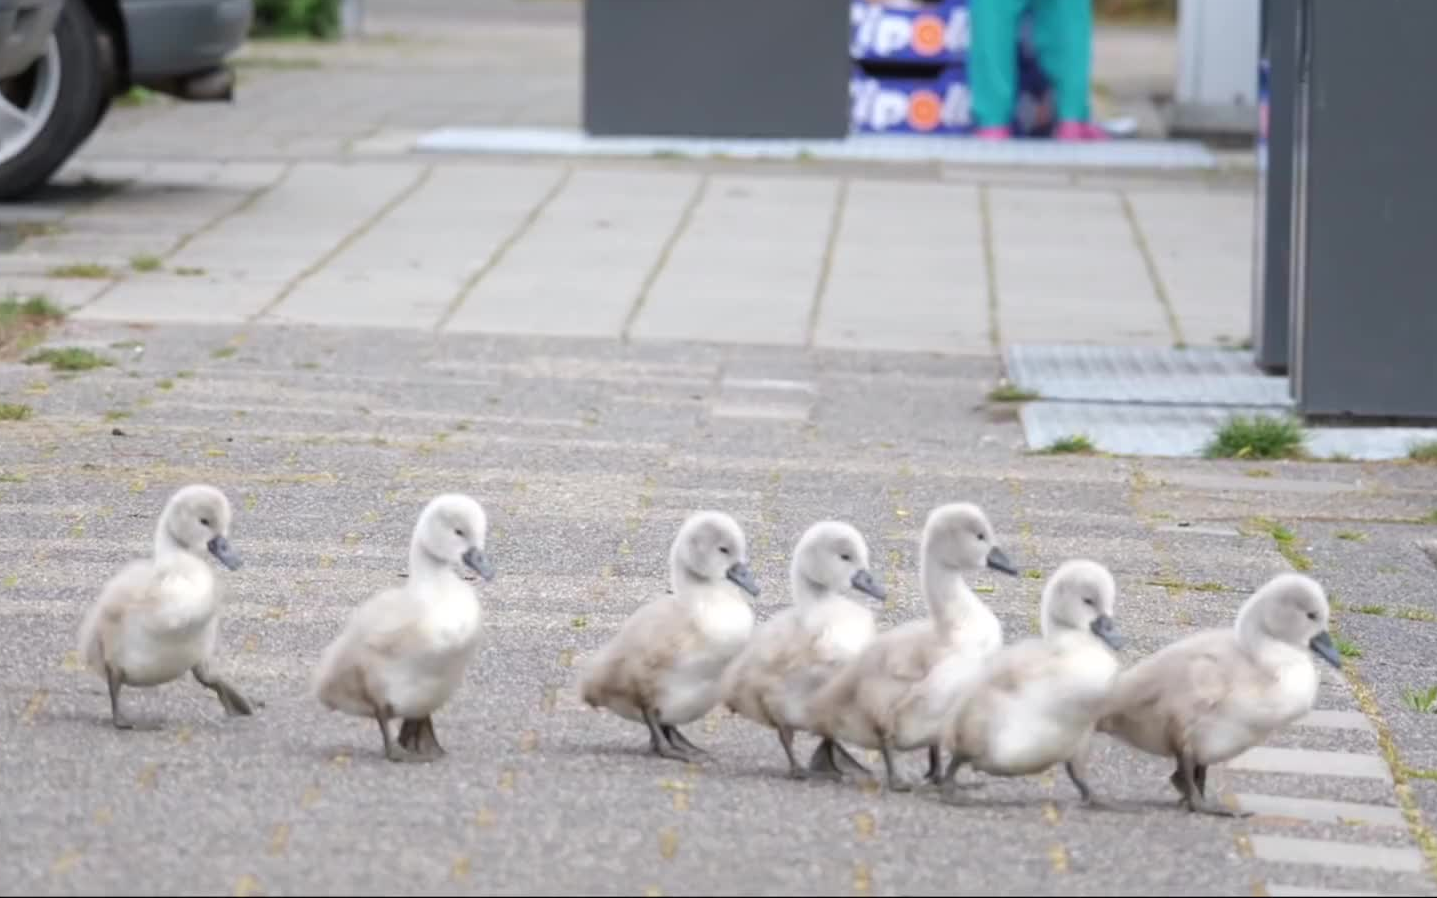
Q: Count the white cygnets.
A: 7